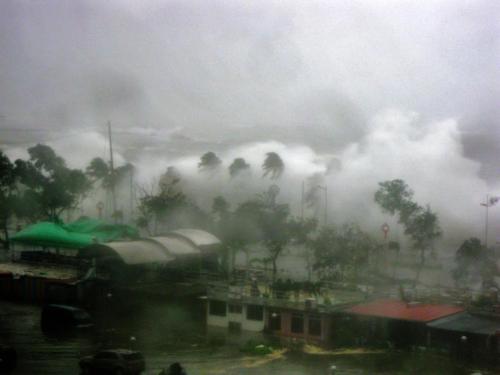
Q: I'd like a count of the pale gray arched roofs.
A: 3